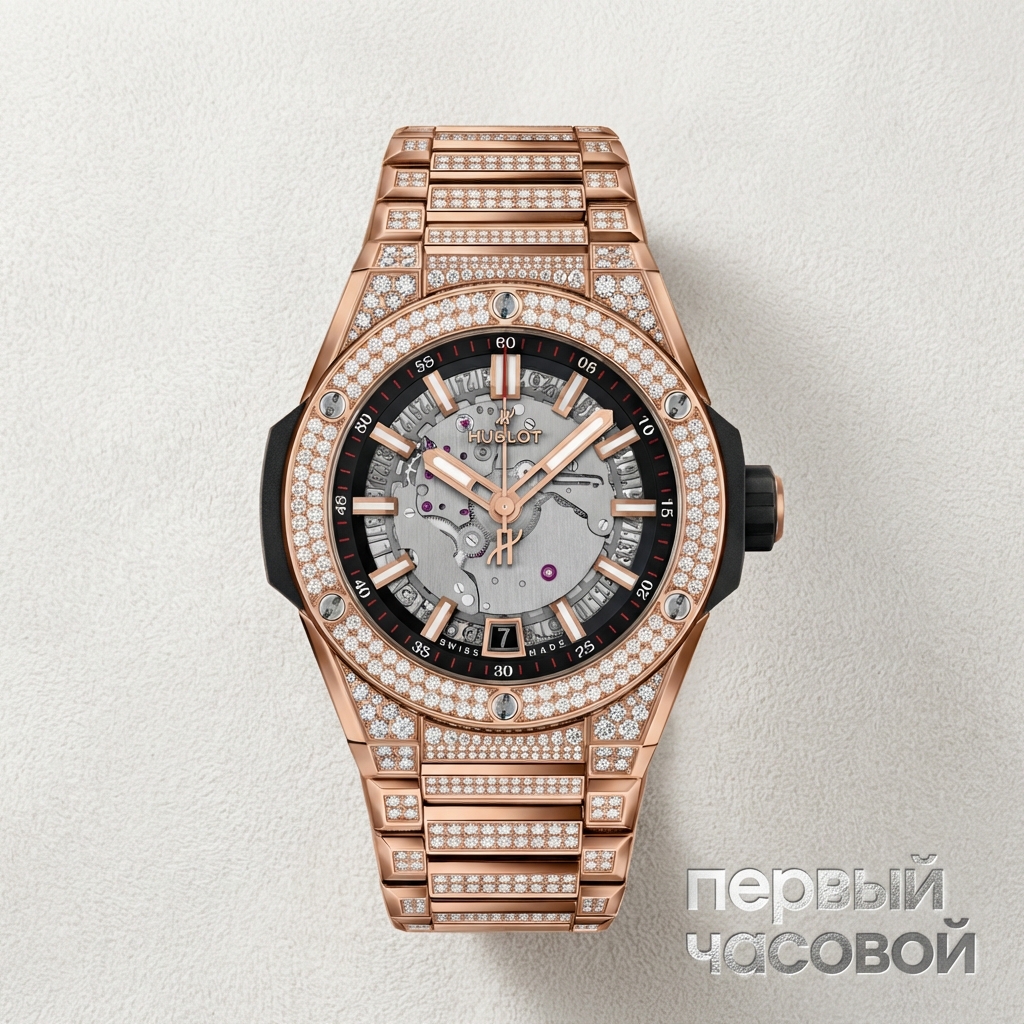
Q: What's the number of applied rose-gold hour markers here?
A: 11